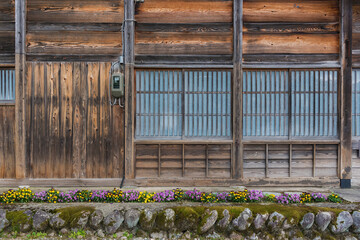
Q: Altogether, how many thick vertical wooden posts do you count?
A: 4